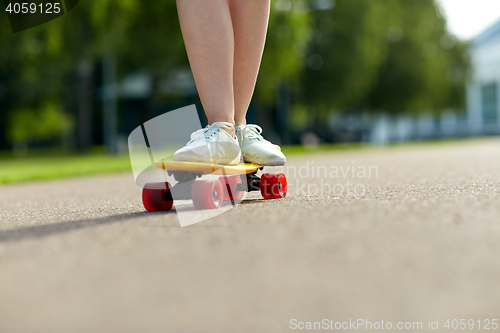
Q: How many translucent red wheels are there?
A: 4